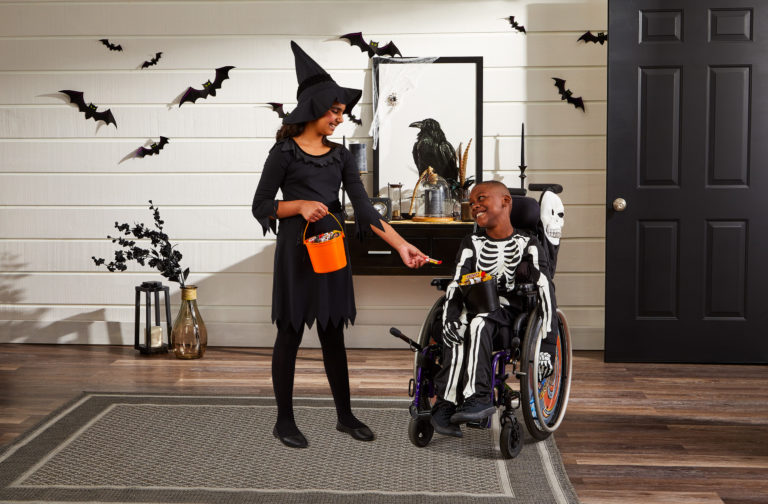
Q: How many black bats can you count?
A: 11